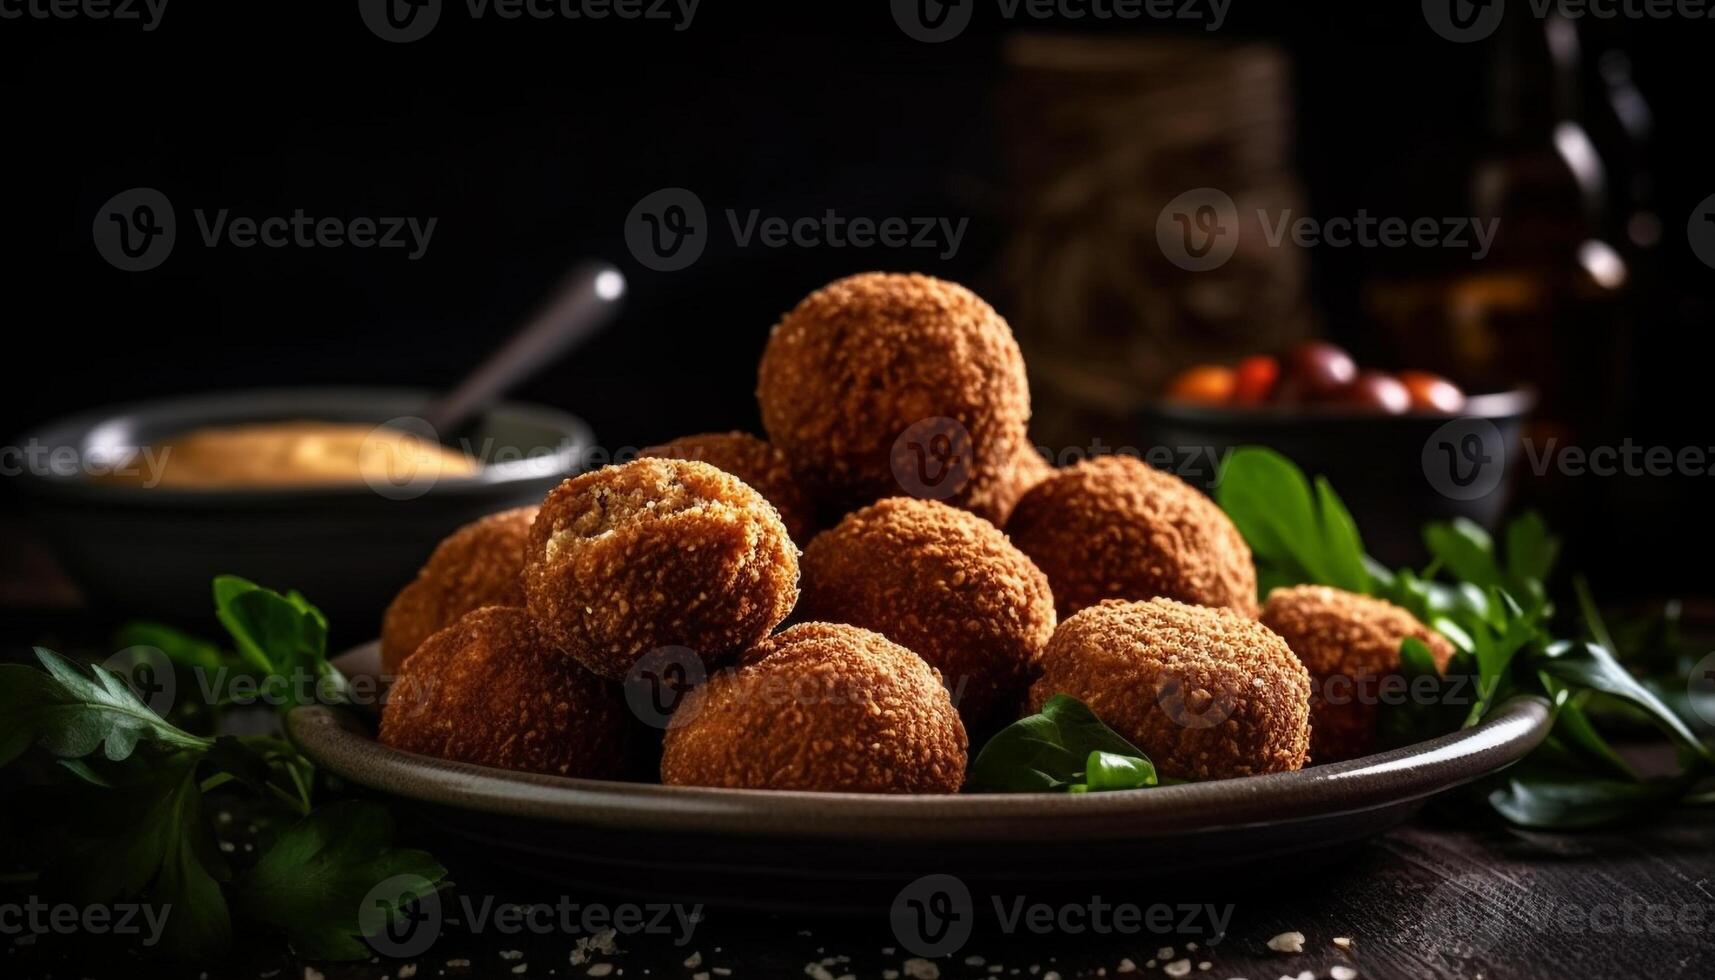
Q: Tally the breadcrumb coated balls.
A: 11